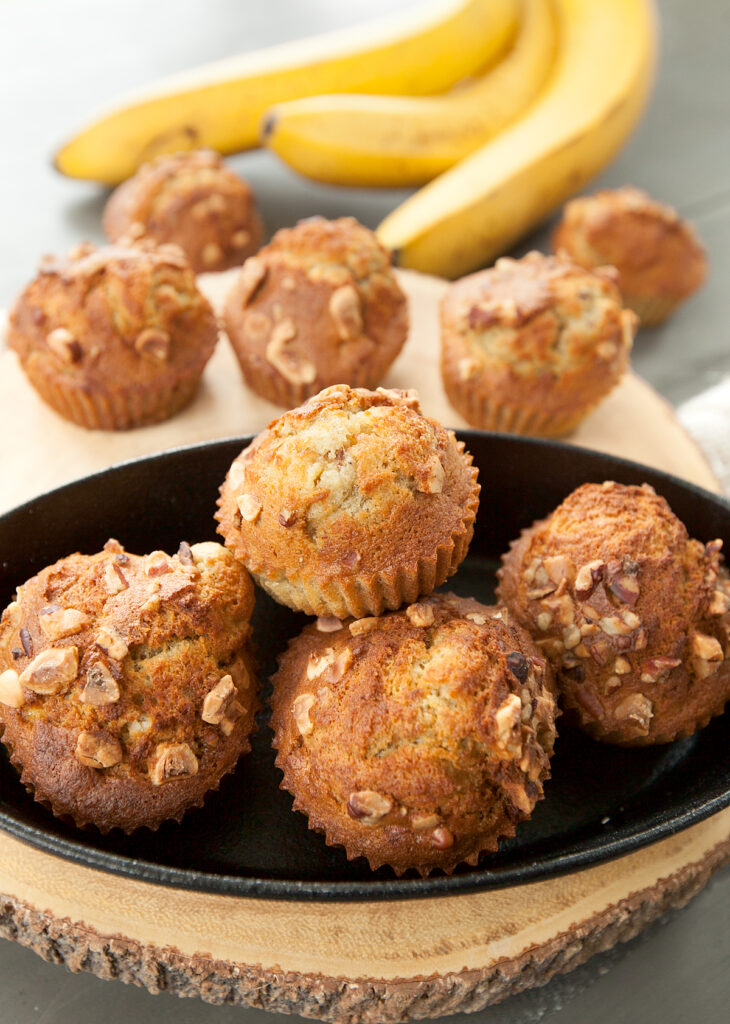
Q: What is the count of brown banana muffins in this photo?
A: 9